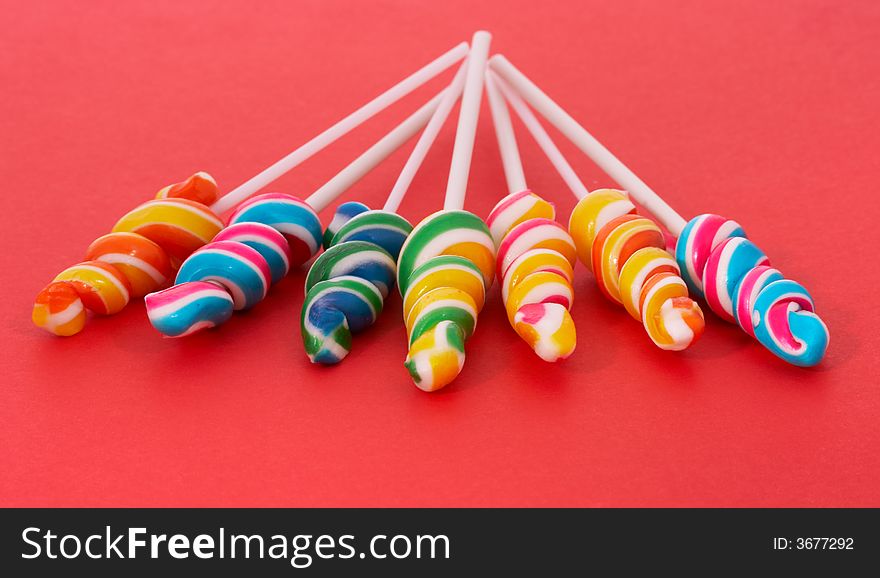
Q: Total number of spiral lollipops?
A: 7